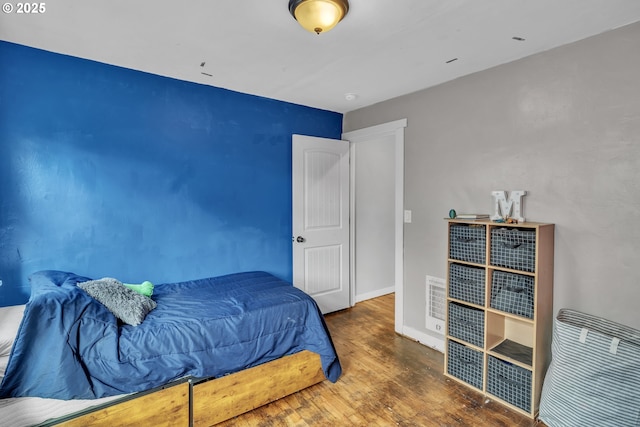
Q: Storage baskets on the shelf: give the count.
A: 7